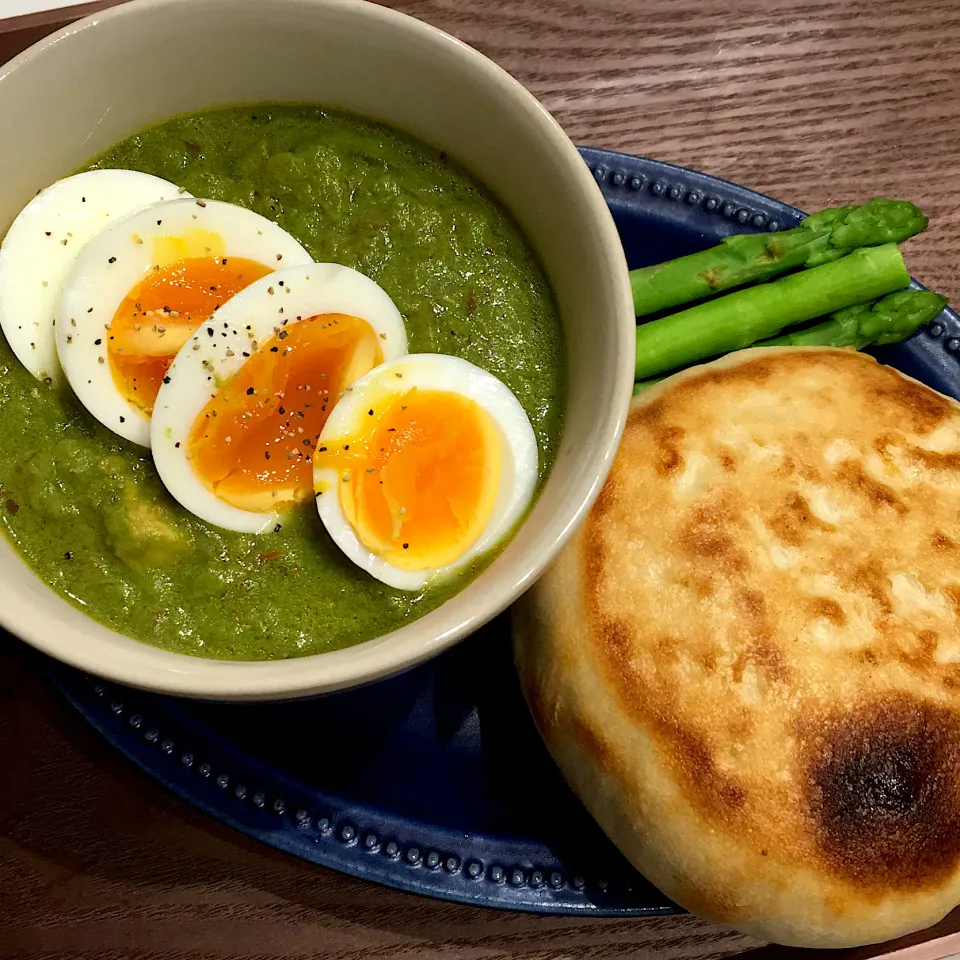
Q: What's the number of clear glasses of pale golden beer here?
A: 0